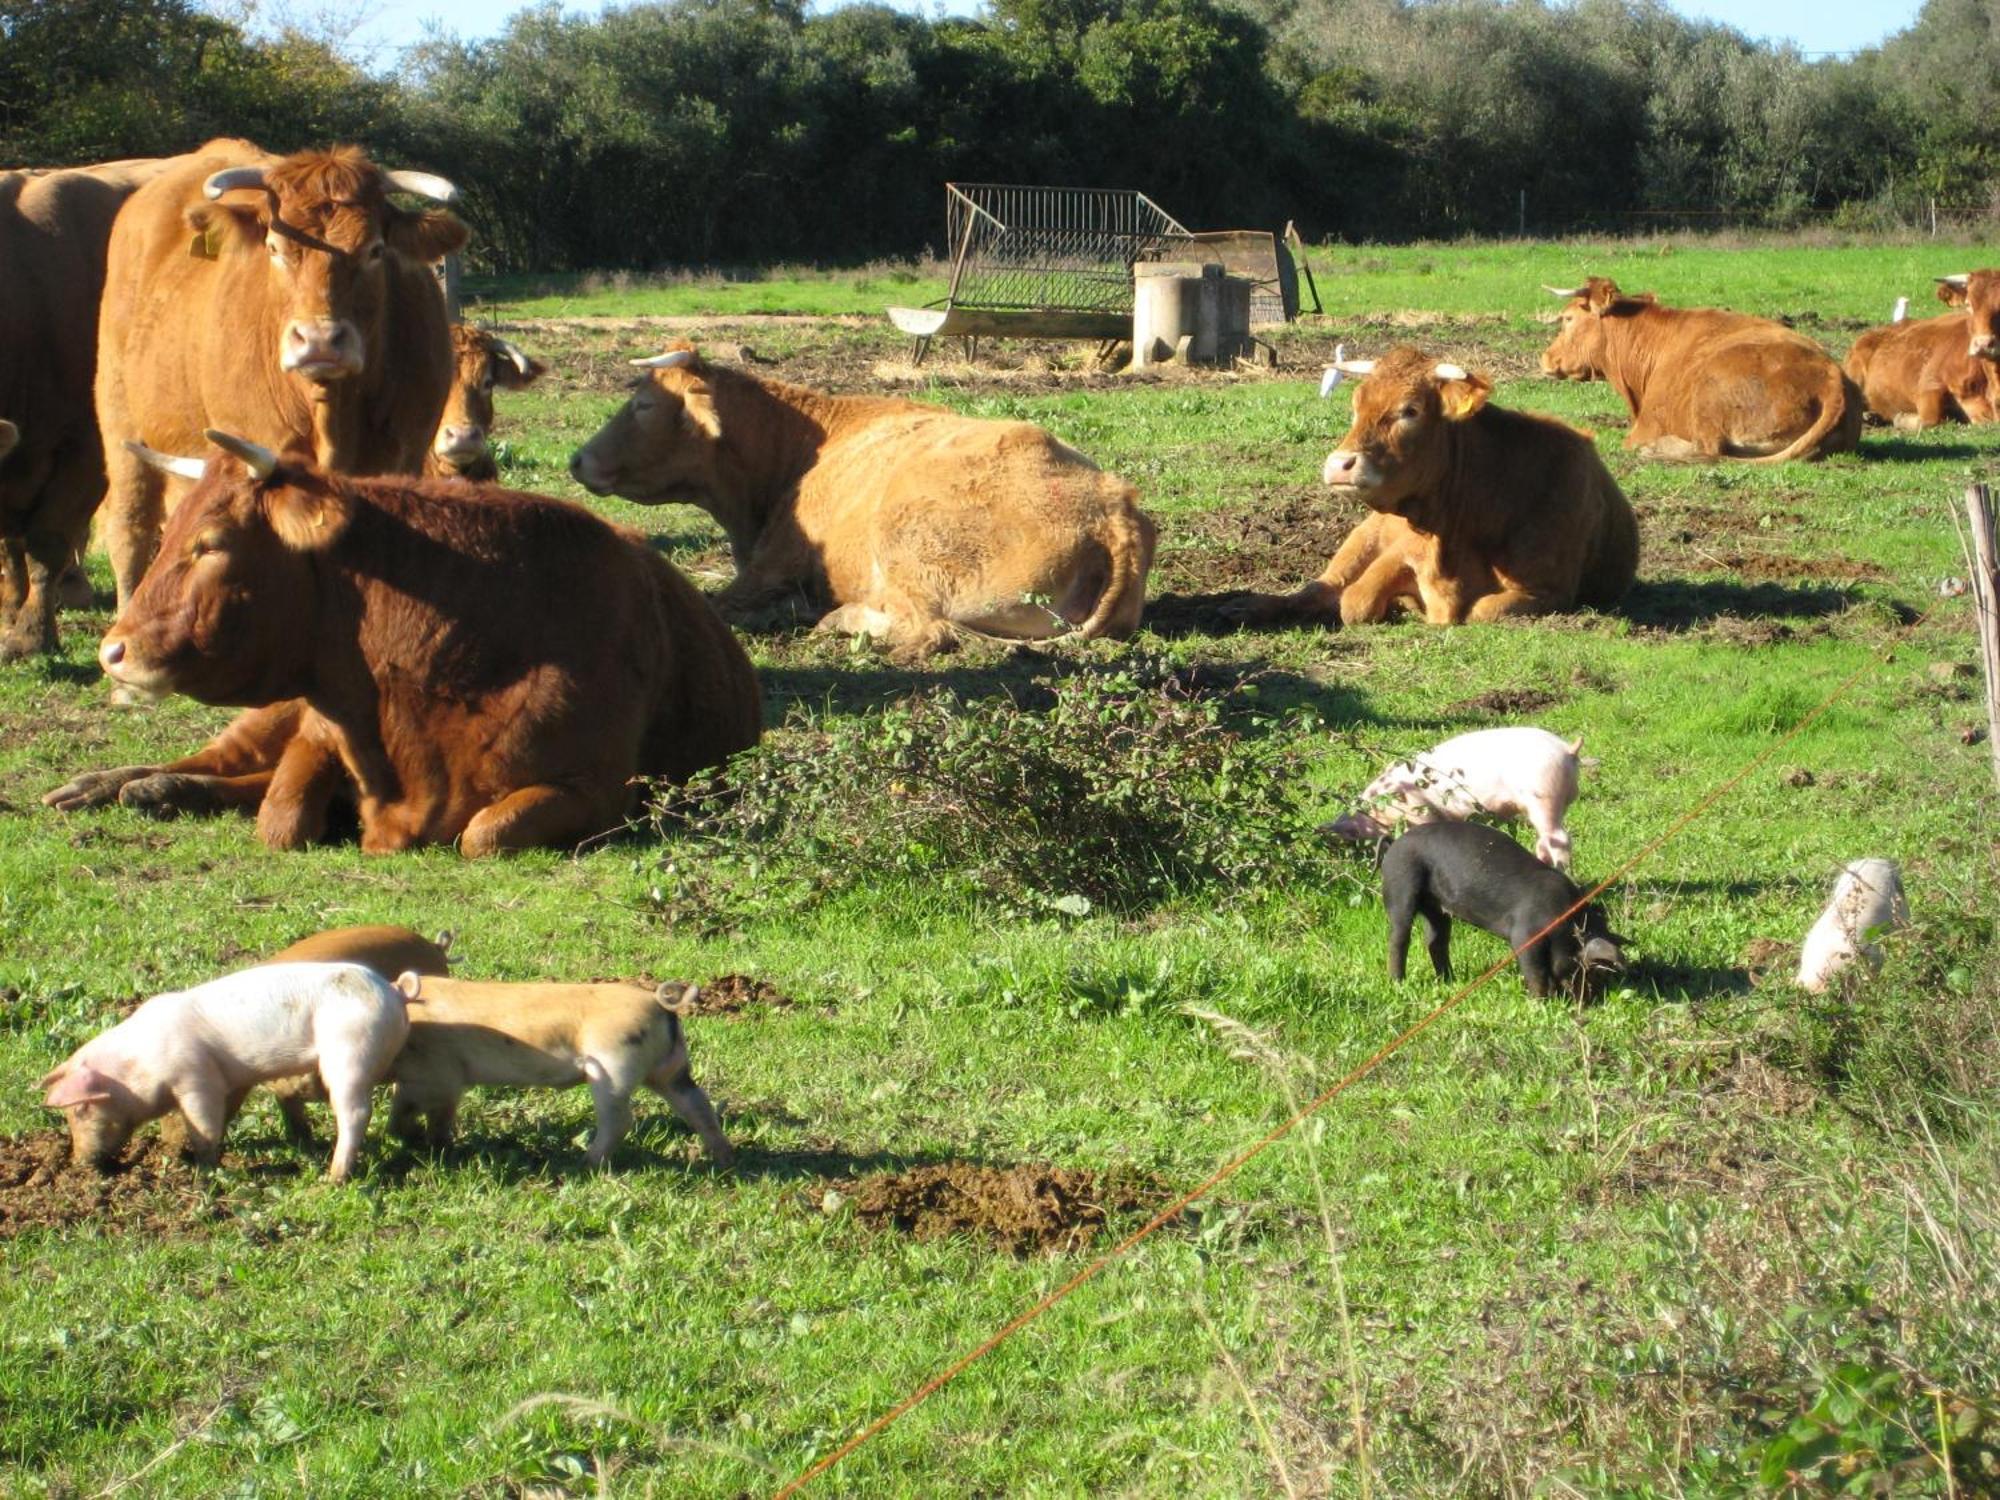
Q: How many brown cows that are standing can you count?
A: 2